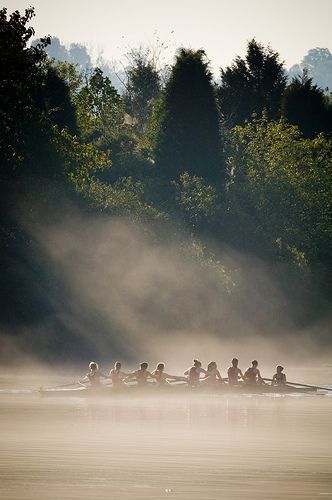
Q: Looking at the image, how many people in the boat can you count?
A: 9